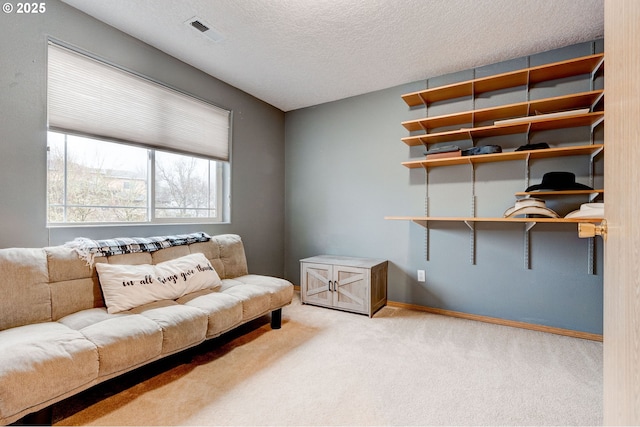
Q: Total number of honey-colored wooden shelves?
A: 6